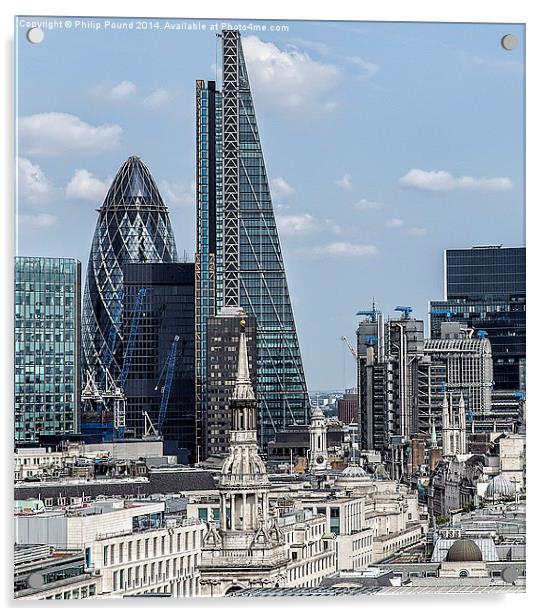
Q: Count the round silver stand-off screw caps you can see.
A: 4